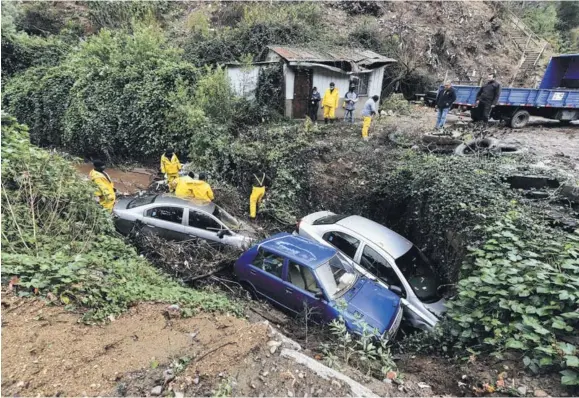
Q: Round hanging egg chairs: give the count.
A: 0